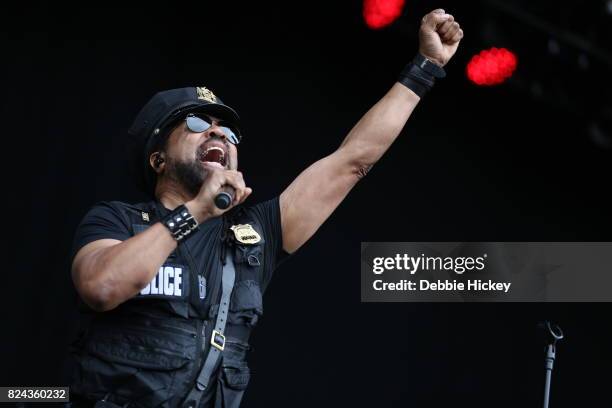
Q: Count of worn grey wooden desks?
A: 0